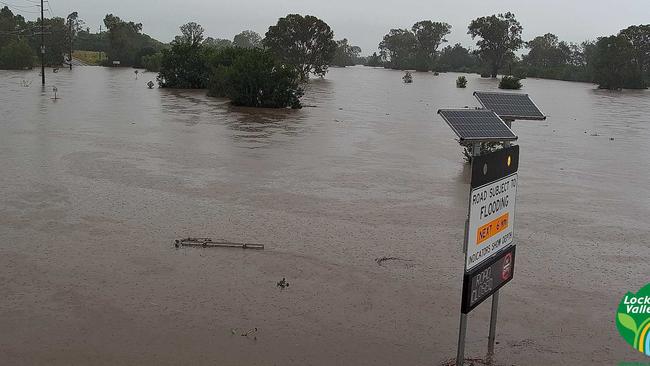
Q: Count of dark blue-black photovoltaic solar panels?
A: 2